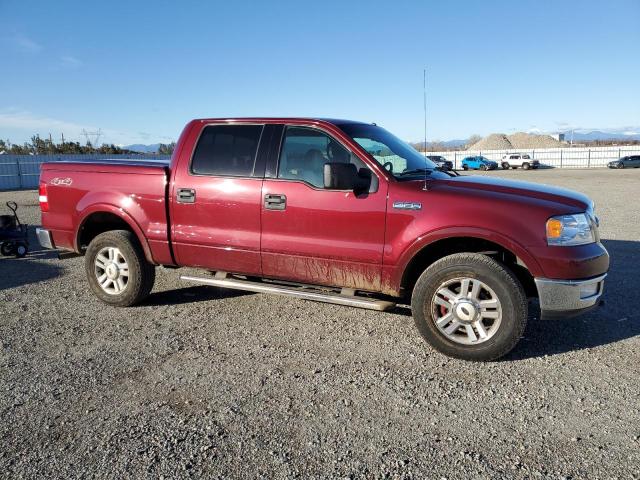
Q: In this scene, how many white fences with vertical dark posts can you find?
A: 1